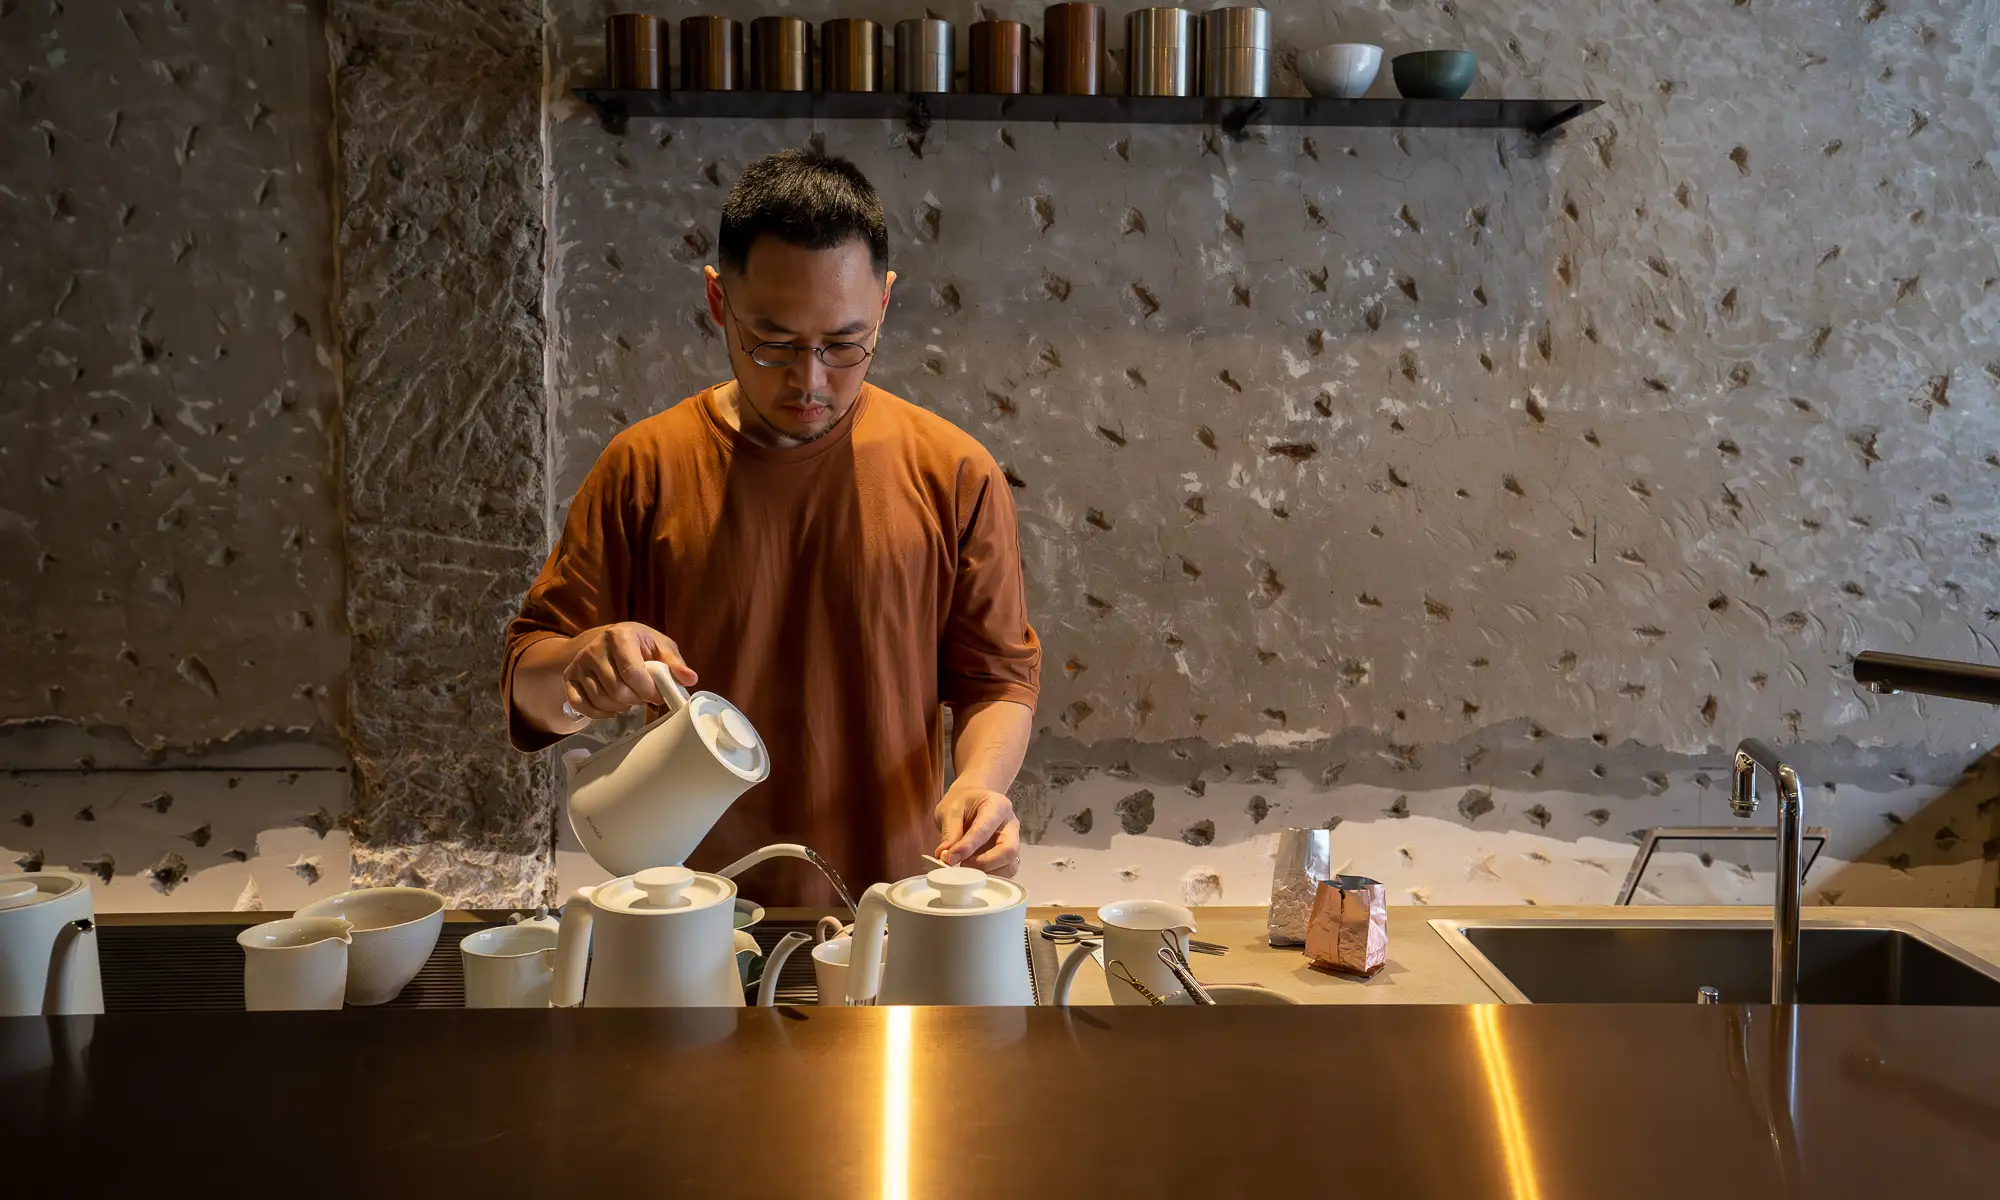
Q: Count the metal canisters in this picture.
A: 9